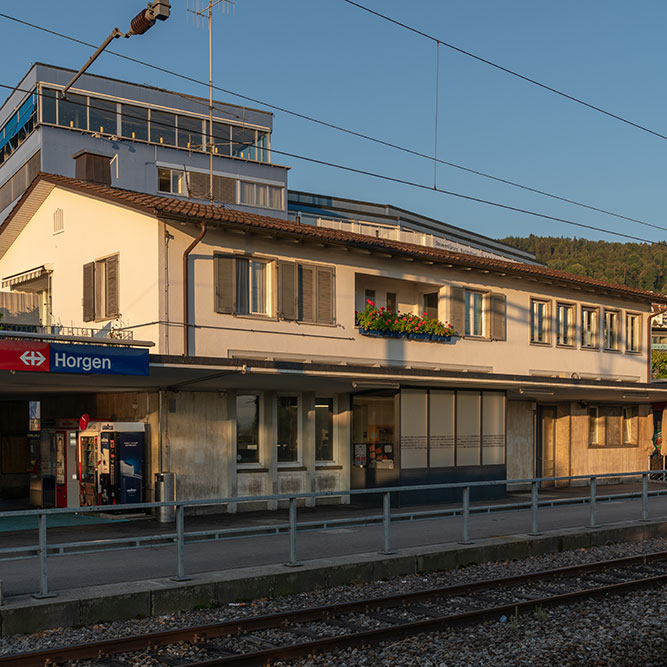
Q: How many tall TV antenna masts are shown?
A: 1